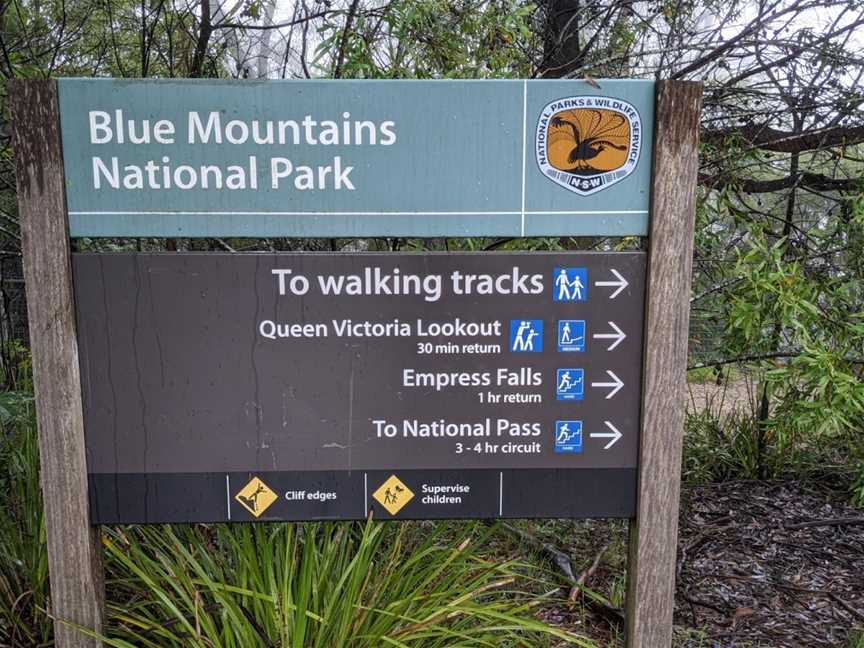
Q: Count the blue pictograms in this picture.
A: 5